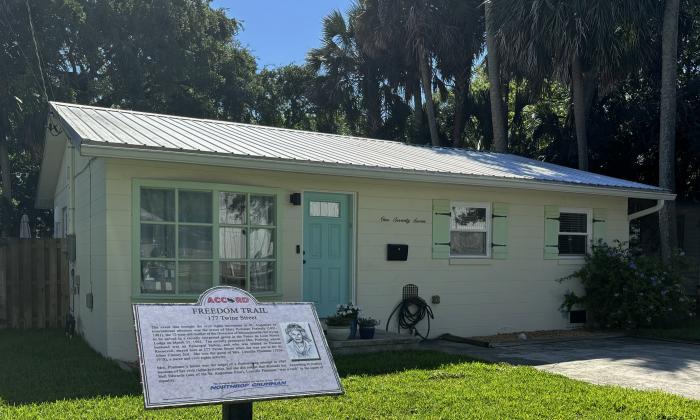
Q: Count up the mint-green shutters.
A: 4